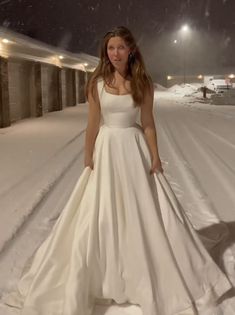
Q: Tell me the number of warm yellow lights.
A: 6